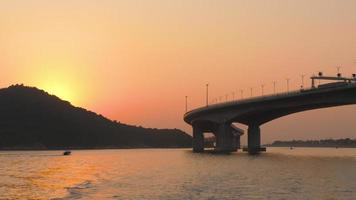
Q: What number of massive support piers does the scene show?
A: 3